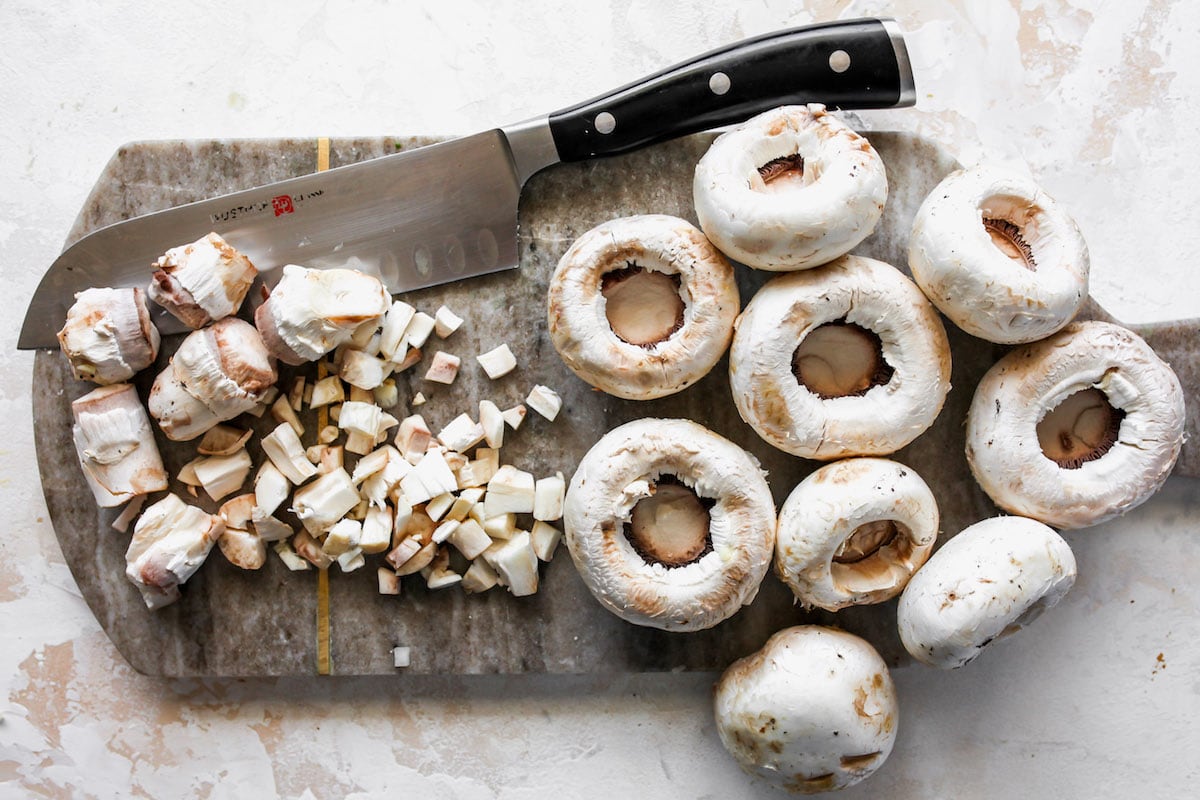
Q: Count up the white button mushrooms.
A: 9